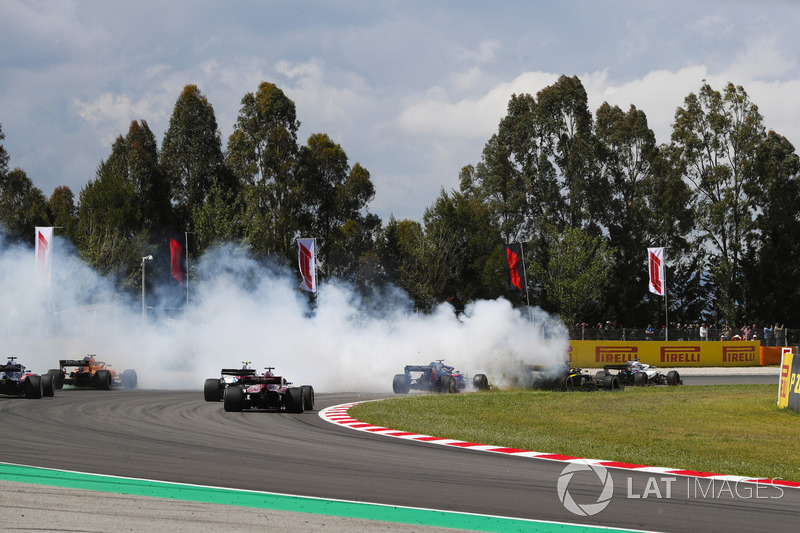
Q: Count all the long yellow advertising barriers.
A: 1